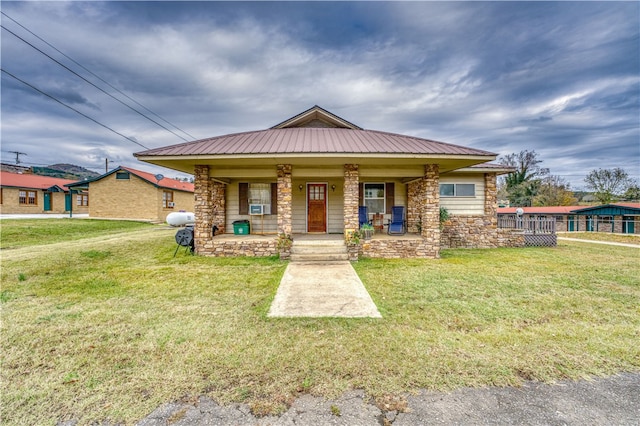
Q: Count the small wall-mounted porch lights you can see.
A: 2